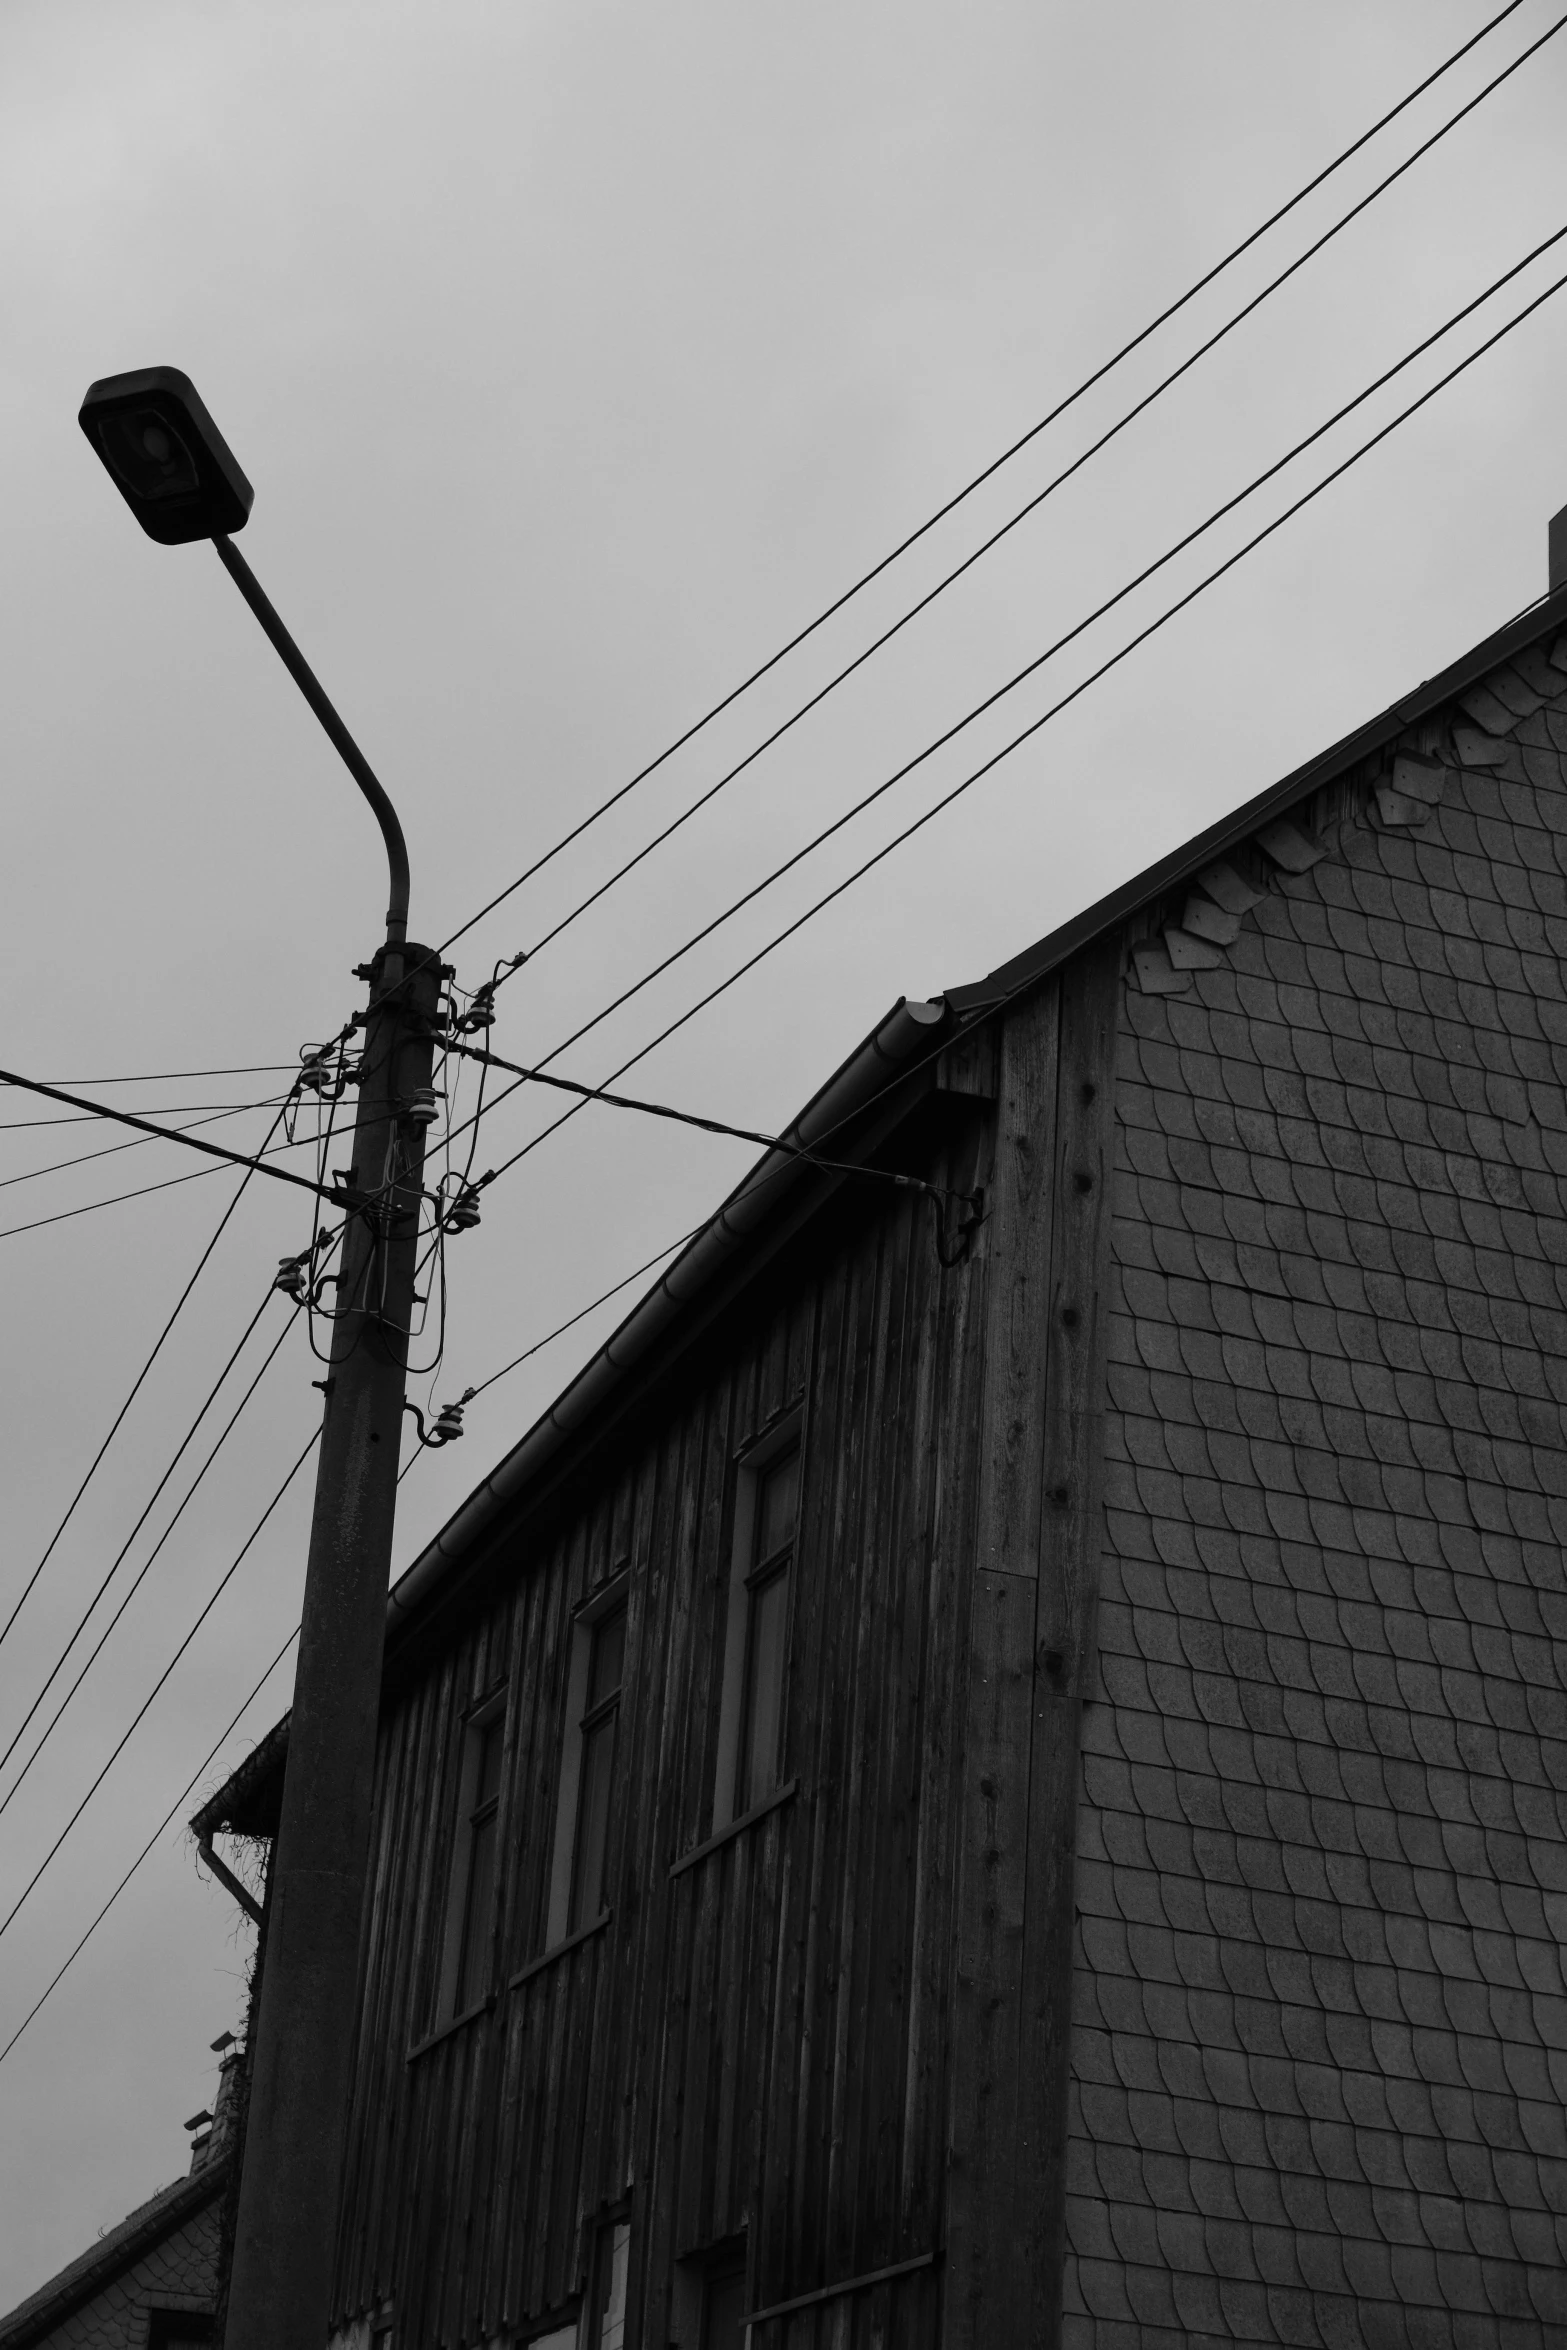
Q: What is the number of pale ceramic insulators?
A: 6